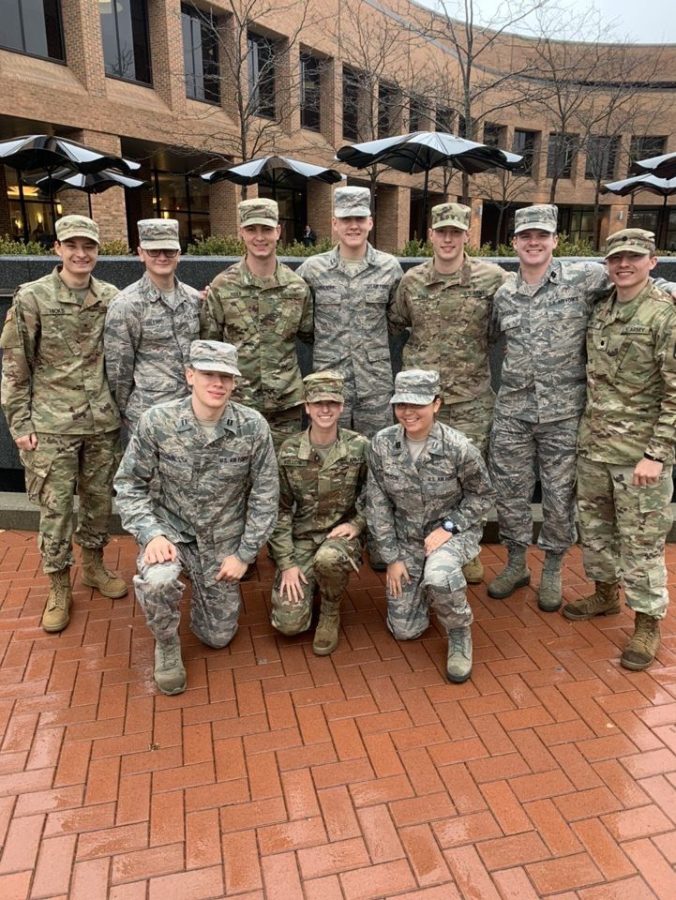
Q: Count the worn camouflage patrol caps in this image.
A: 10